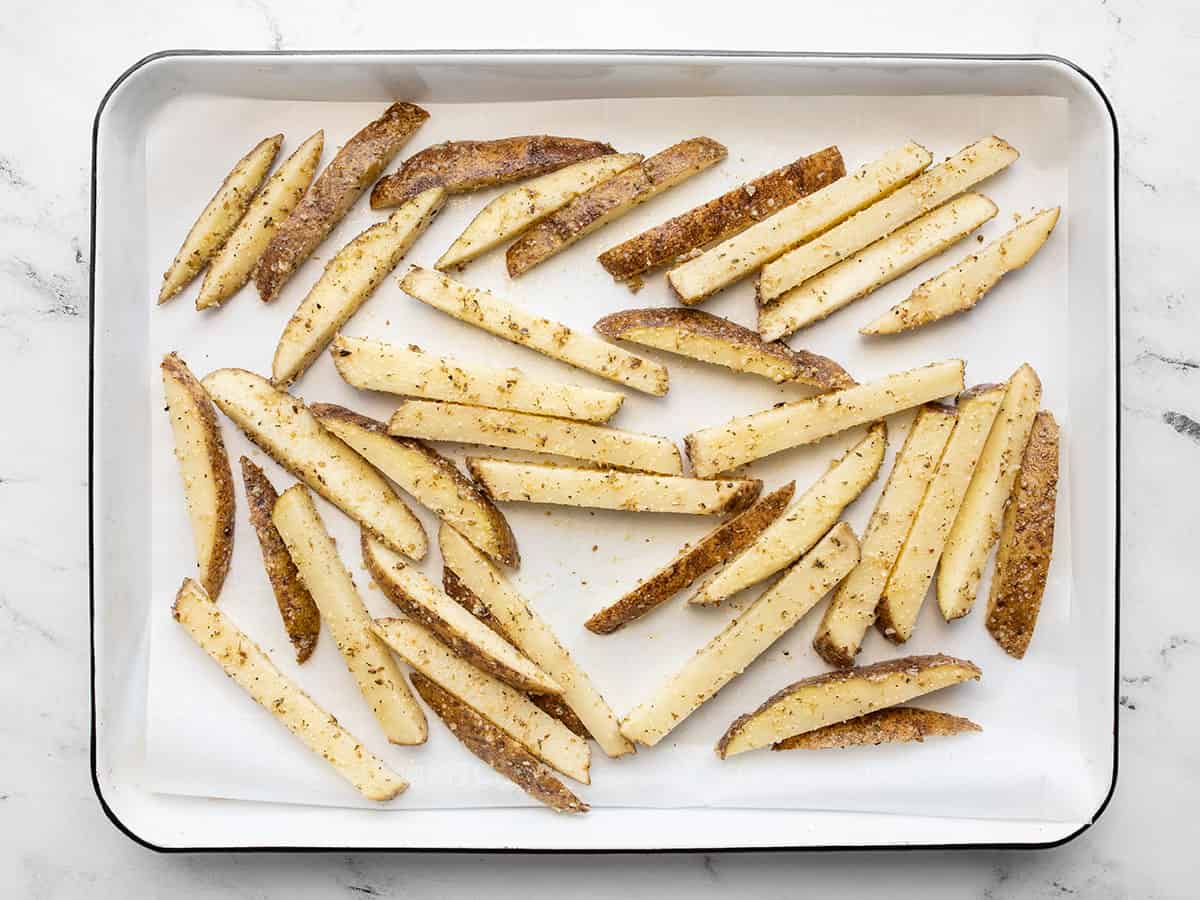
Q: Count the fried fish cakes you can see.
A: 0